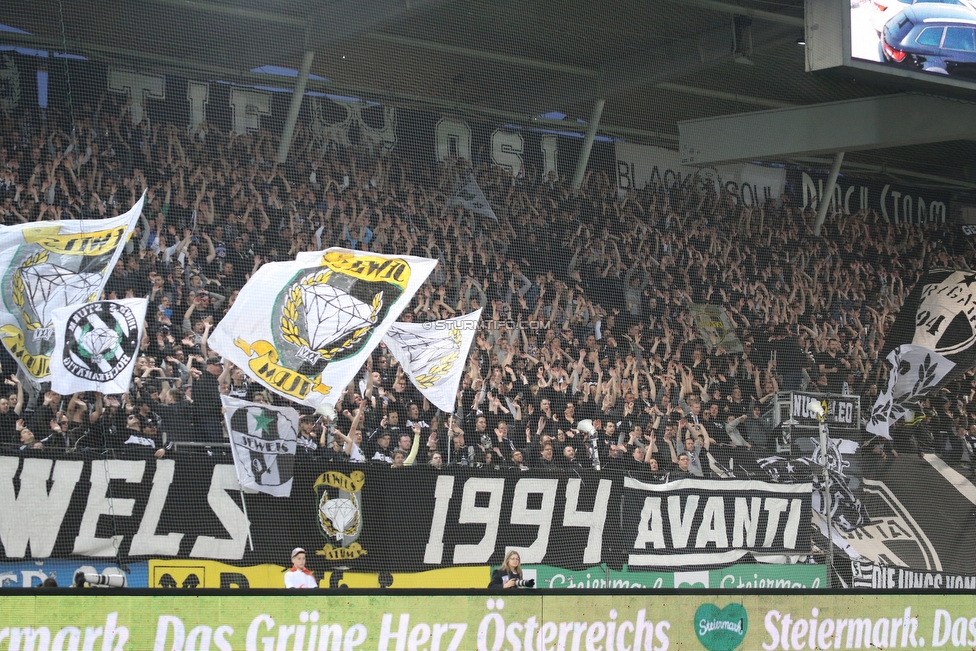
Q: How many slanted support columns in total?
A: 3